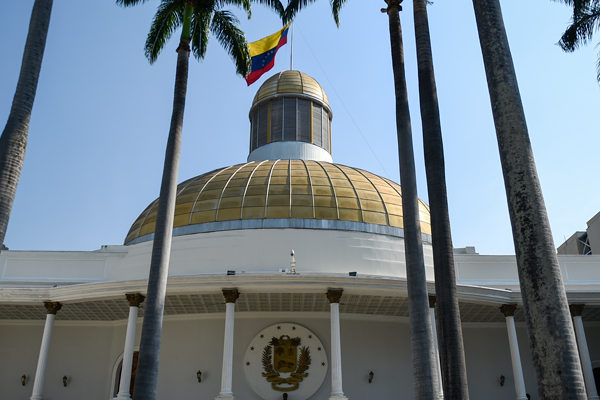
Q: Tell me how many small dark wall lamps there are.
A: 5